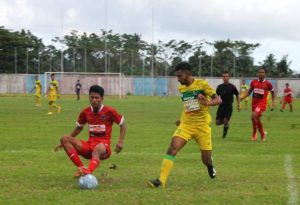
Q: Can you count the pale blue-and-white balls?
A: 1